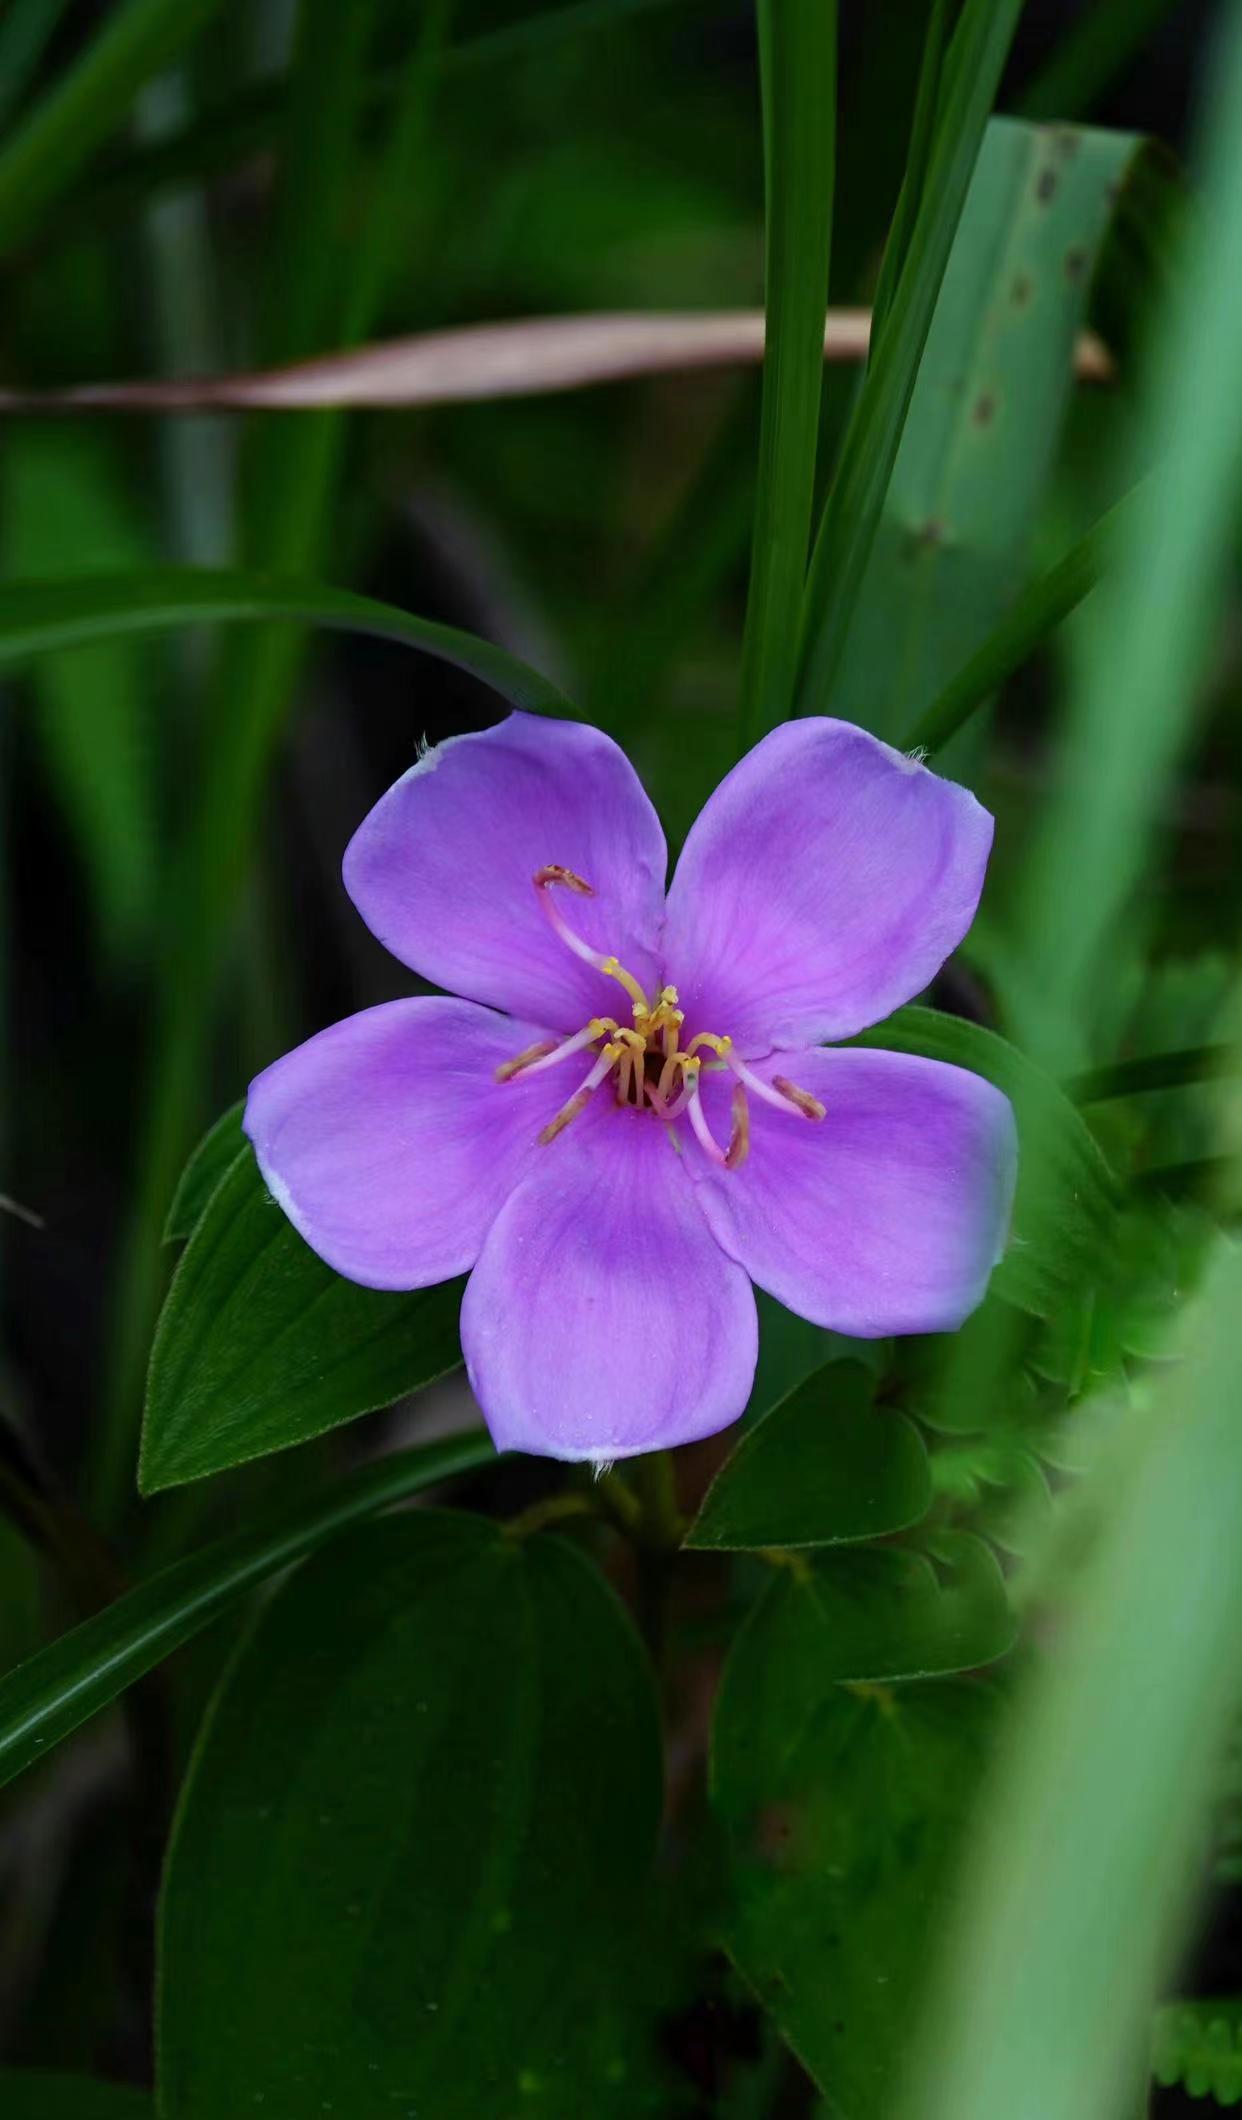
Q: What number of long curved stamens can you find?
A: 5